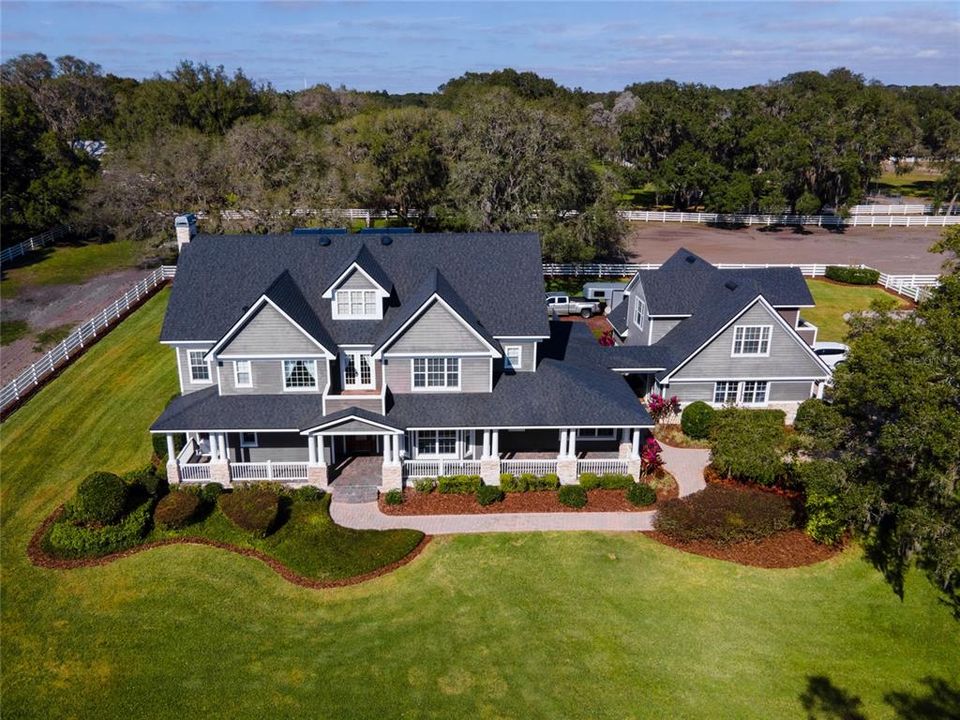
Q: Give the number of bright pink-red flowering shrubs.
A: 3